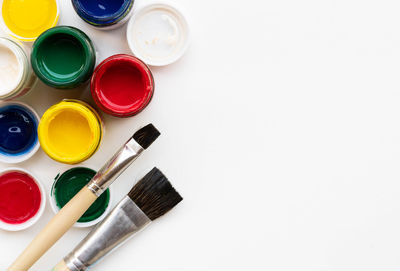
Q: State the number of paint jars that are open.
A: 5